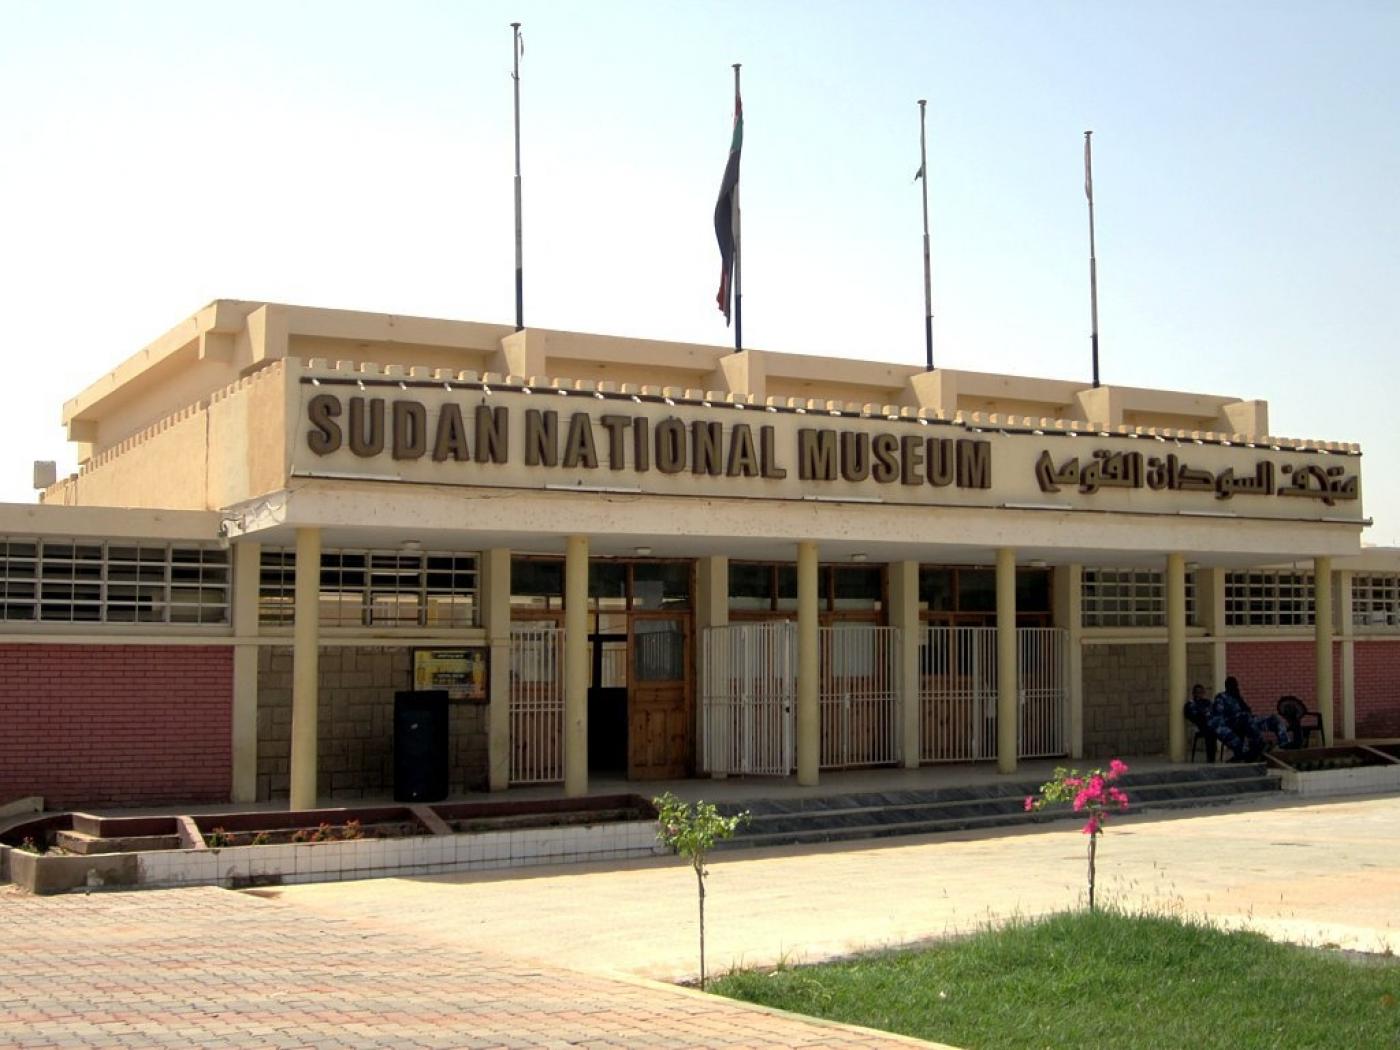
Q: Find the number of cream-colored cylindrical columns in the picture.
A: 6